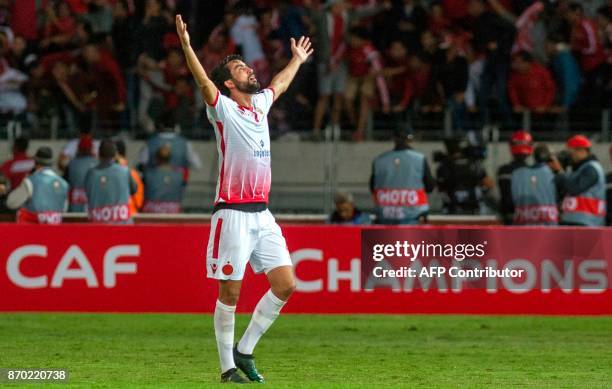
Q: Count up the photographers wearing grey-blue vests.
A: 8